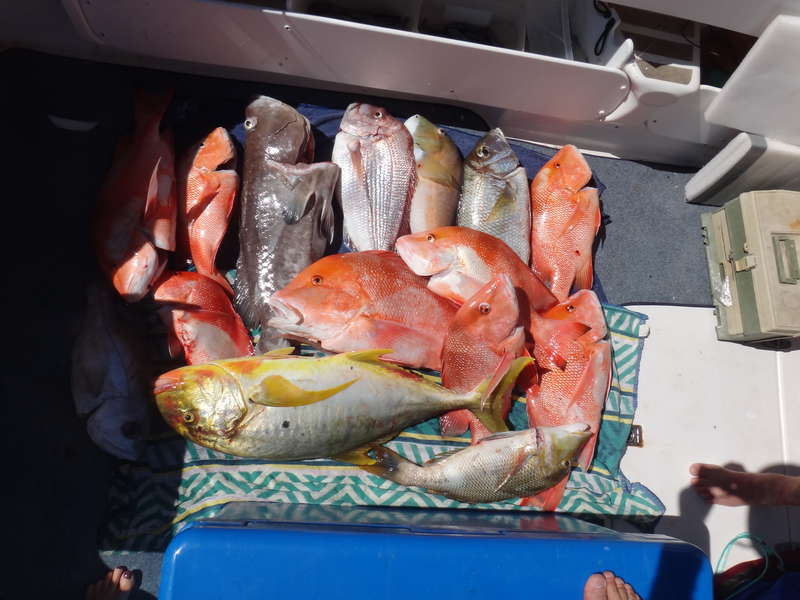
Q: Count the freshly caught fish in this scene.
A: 15